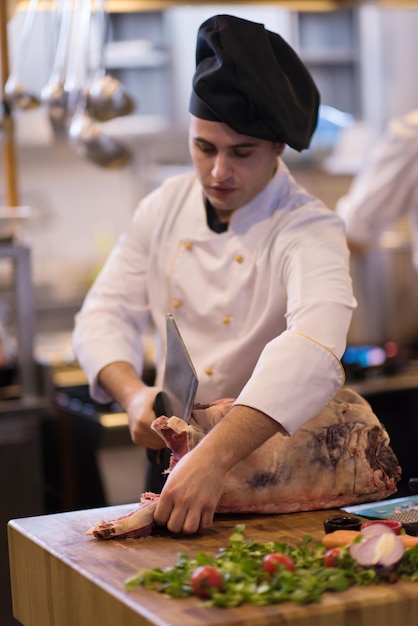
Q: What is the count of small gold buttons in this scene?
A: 5